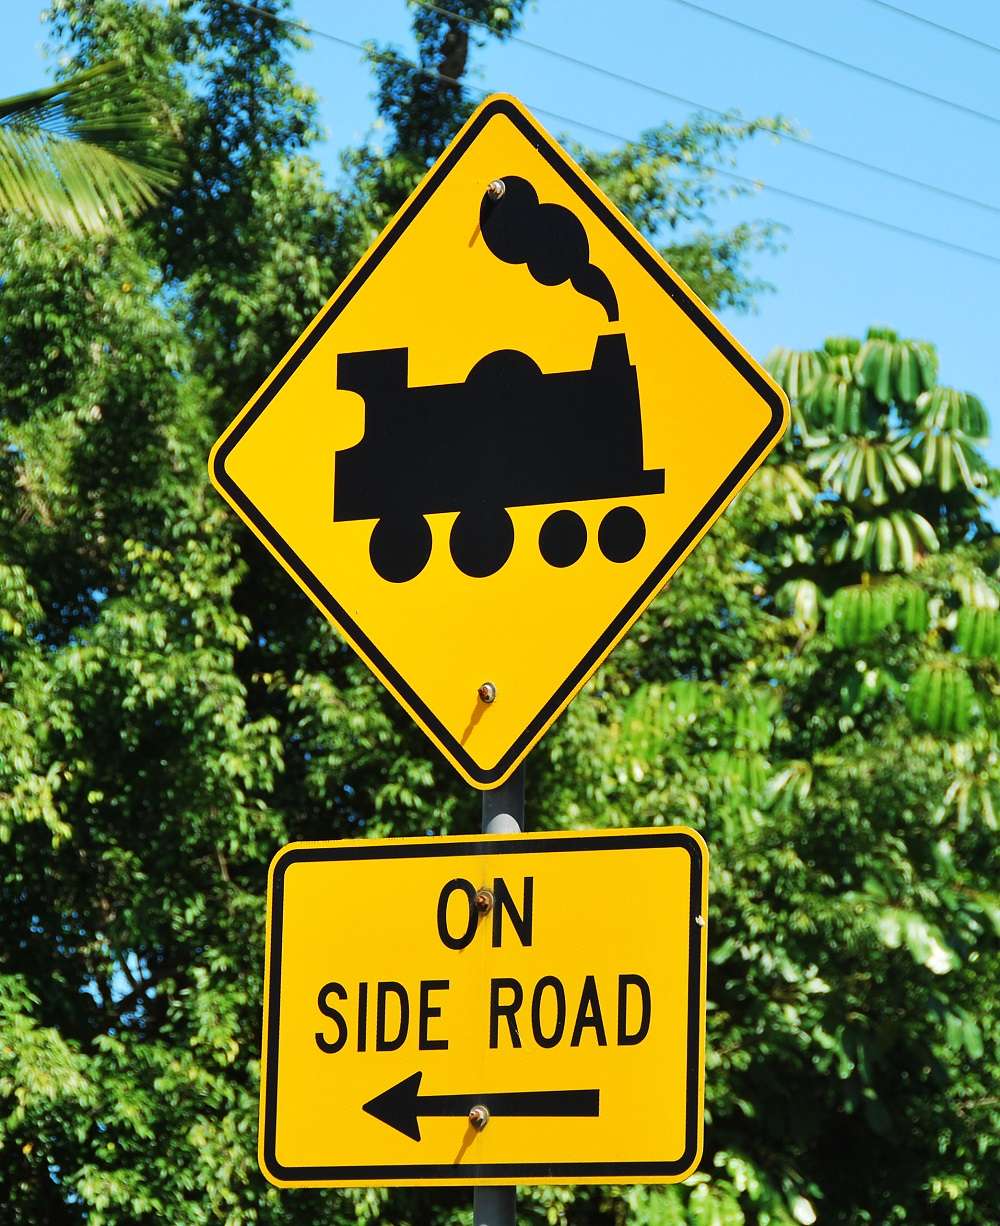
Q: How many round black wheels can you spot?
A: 4